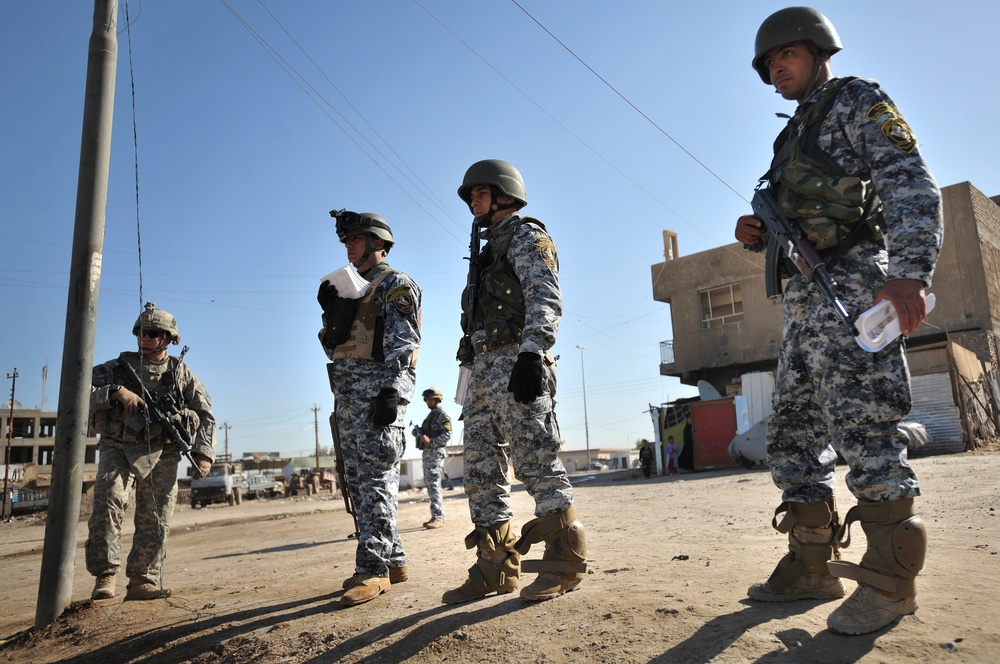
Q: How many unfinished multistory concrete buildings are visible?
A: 1